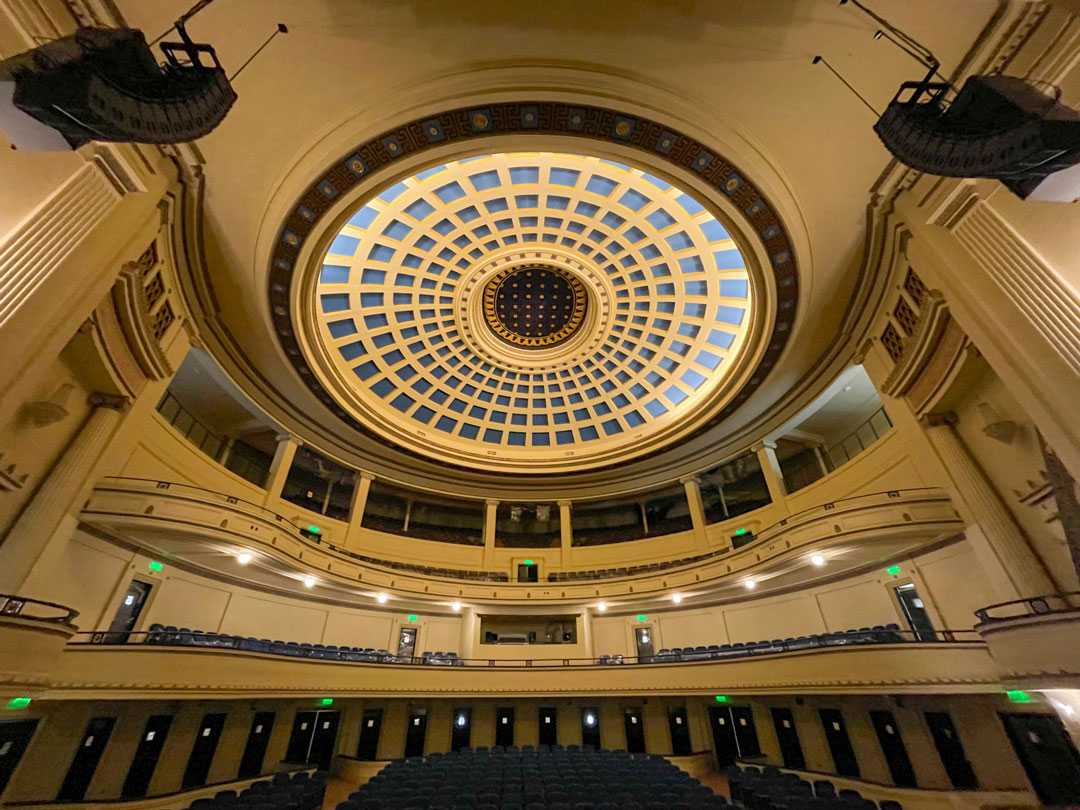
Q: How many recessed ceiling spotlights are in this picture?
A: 8